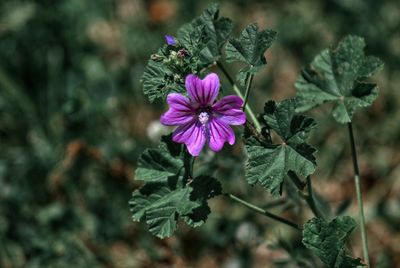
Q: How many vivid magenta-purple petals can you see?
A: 5